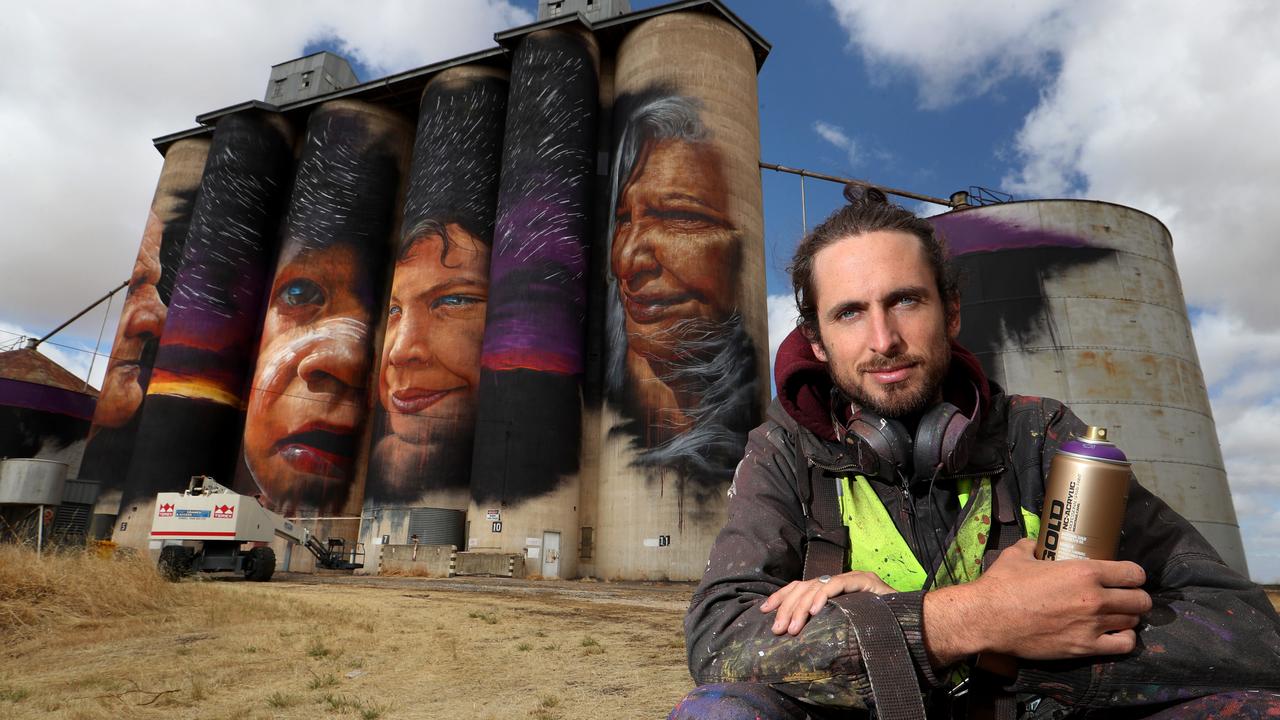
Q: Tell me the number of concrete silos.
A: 6